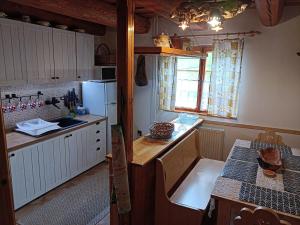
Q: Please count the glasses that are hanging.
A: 5